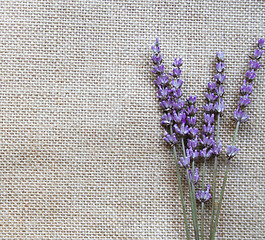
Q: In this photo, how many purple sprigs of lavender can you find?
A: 6